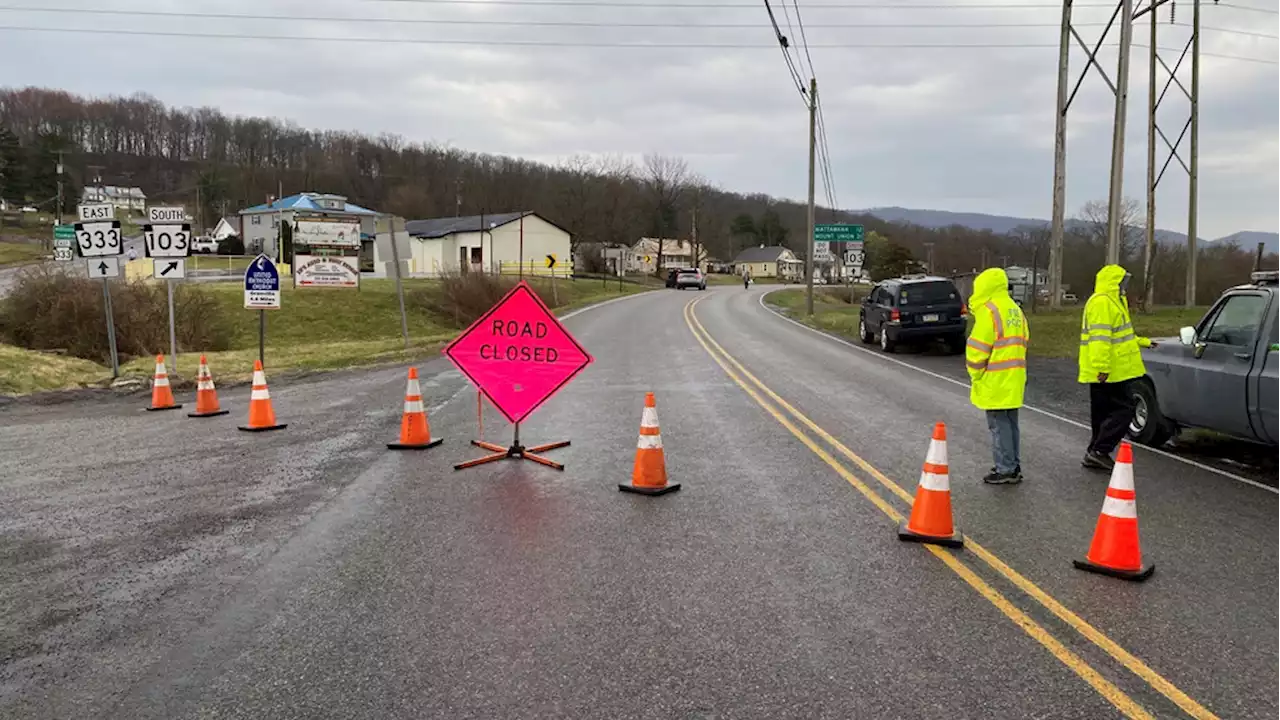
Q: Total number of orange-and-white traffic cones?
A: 7